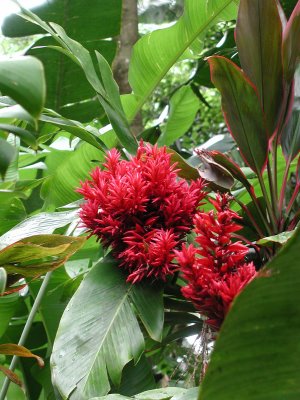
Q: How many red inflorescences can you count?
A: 2